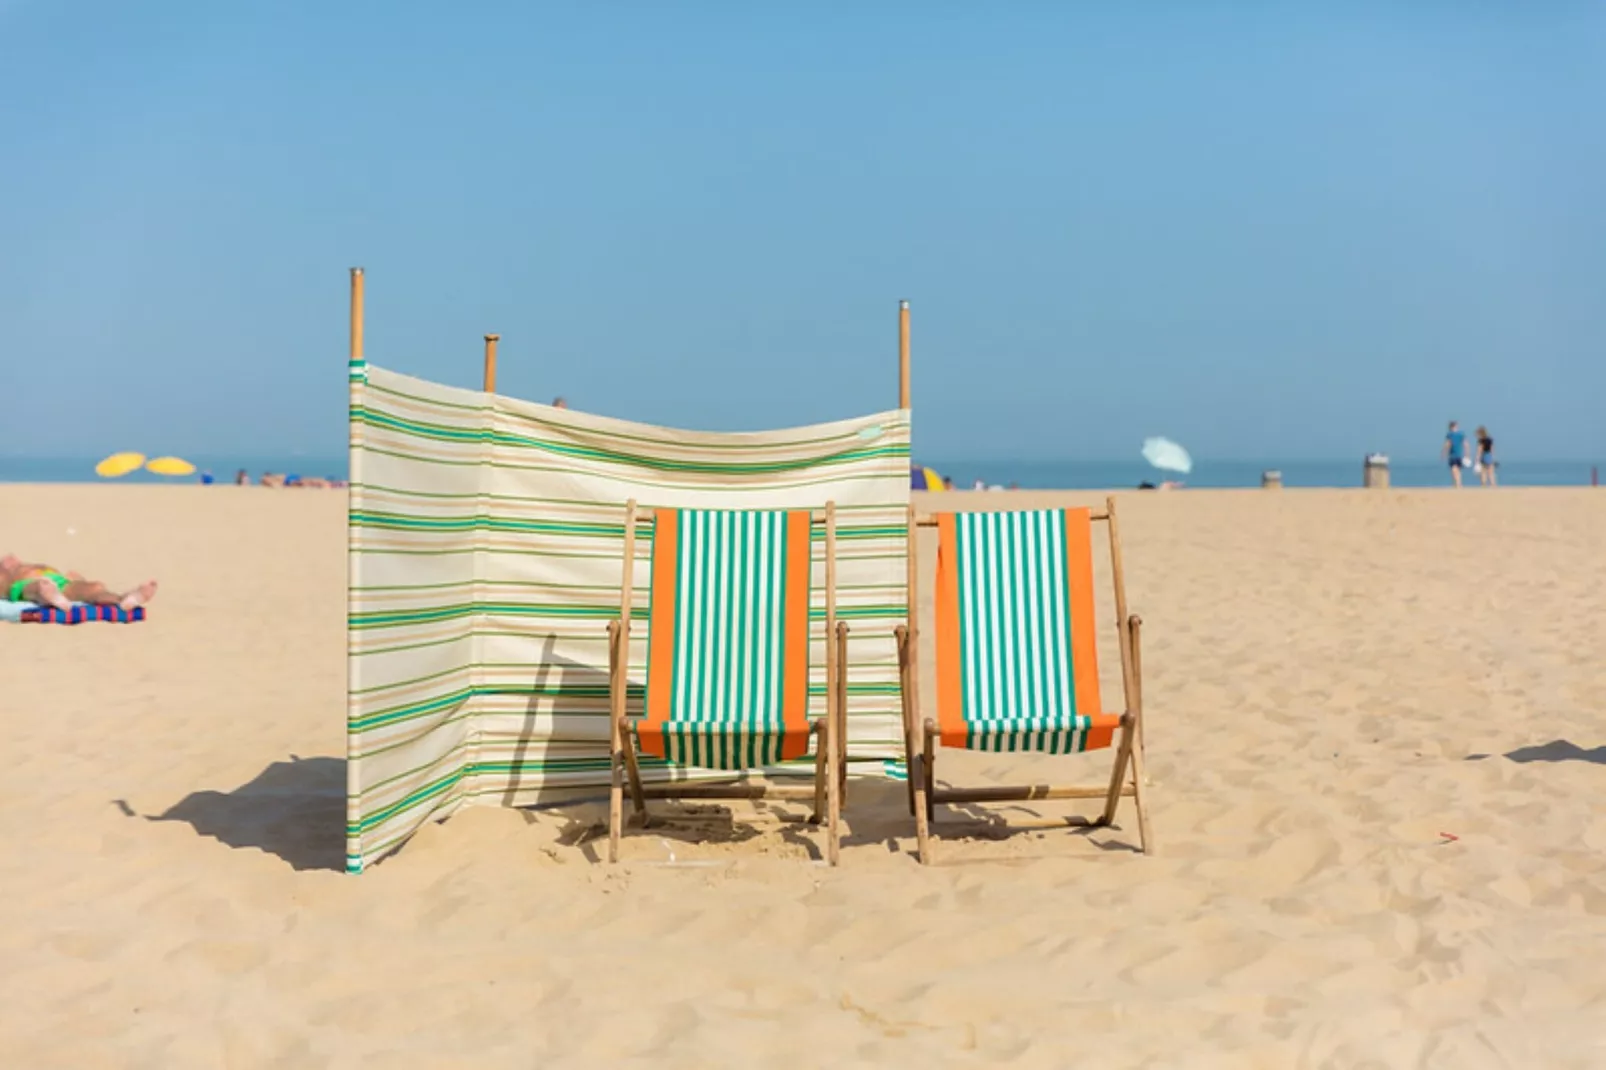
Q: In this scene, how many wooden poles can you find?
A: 3